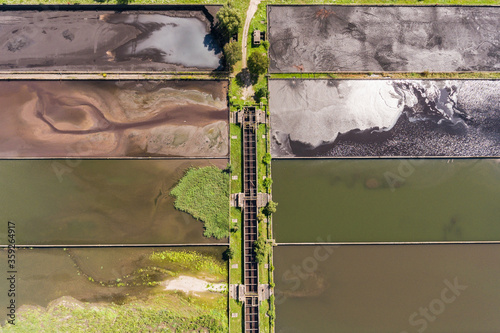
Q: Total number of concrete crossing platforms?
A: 3